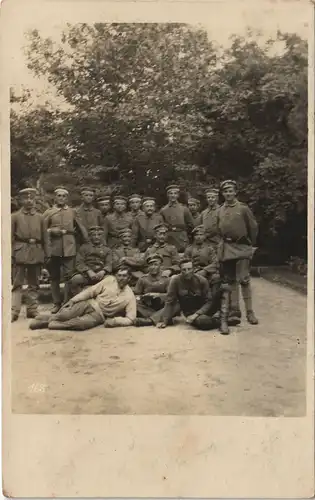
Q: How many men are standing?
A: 11